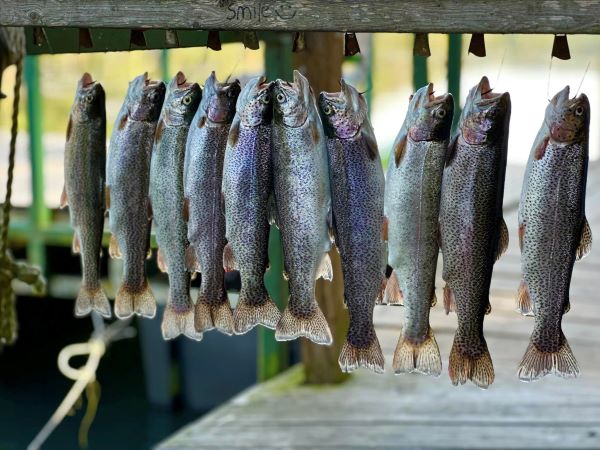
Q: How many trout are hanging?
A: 10